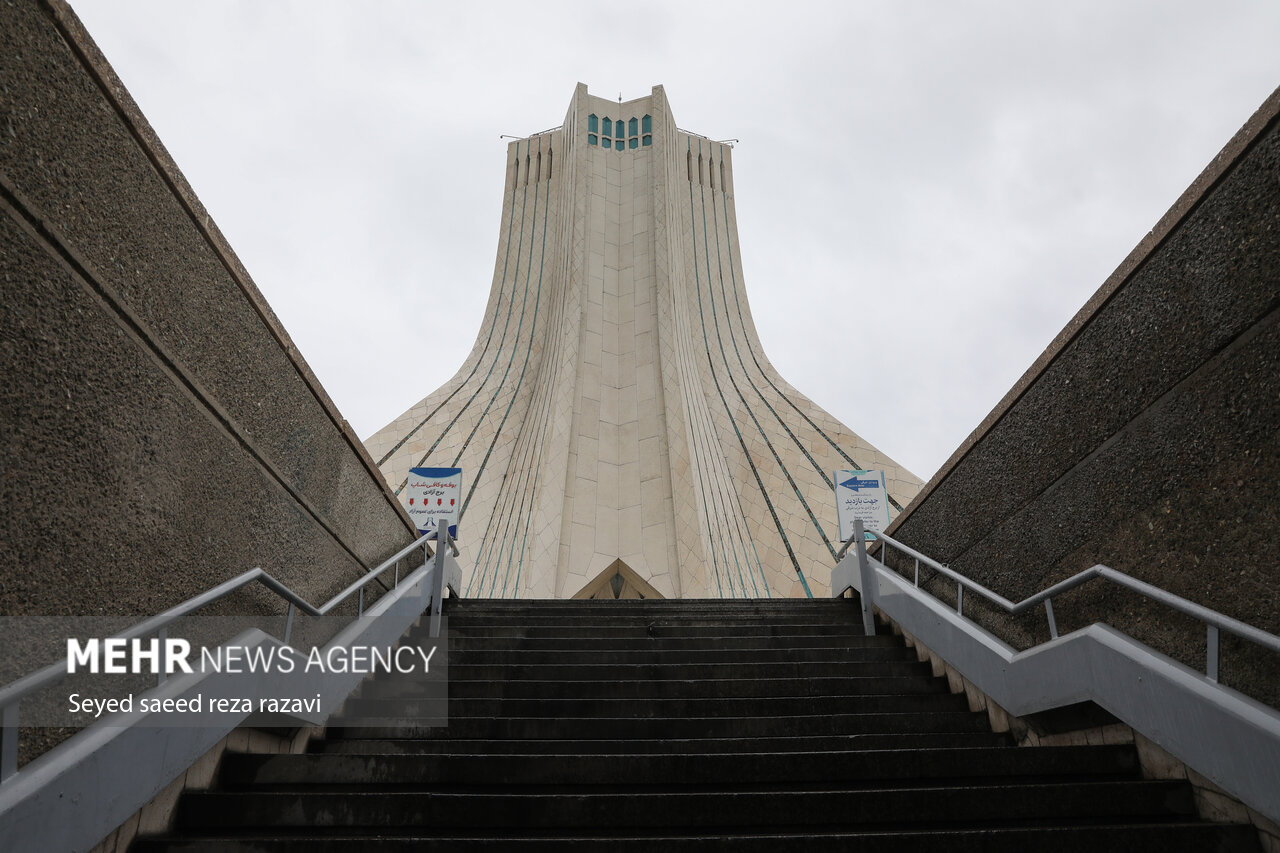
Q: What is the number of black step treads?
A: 14